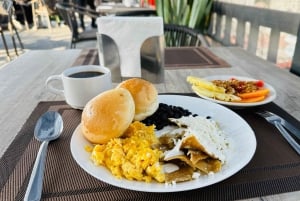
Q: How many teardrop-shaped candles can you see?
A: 0